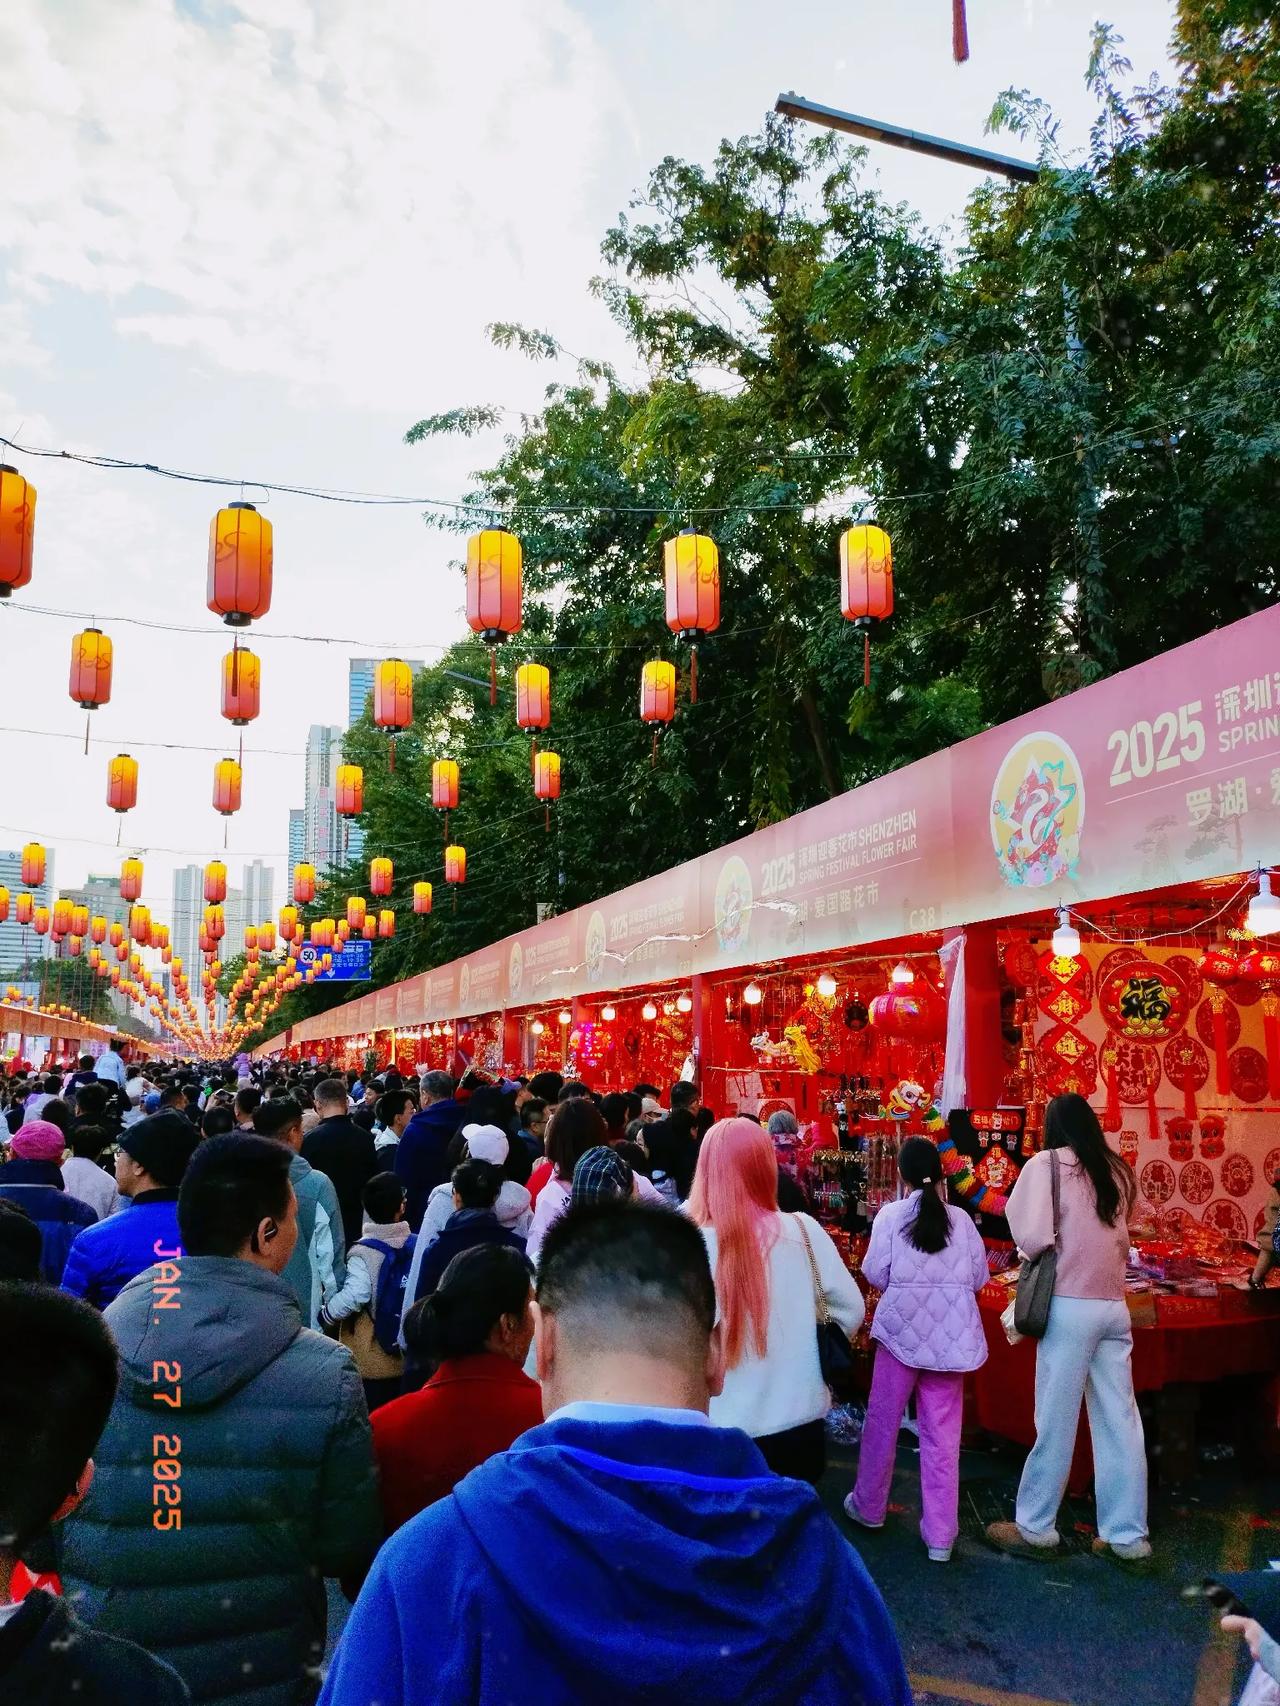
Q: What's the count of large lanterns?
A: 5